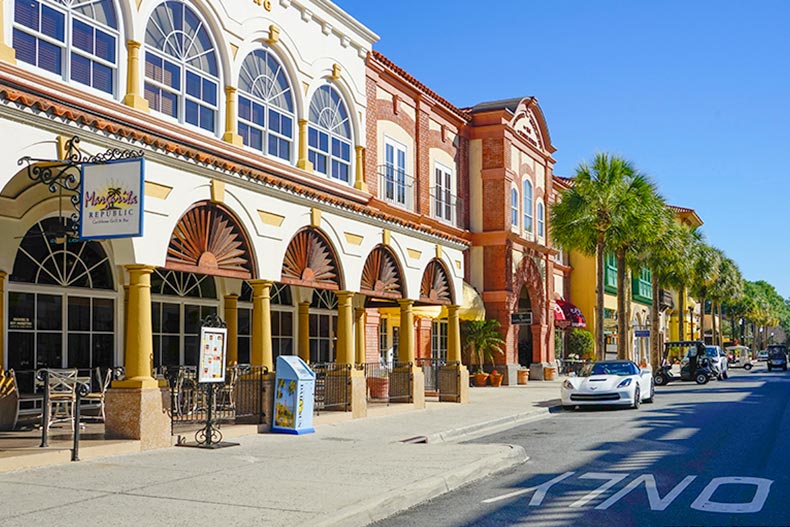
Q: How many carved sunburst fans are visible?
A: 4